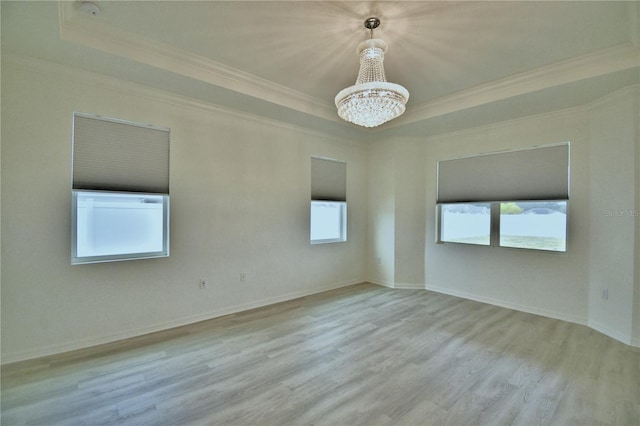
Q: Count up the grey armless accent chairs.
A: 0